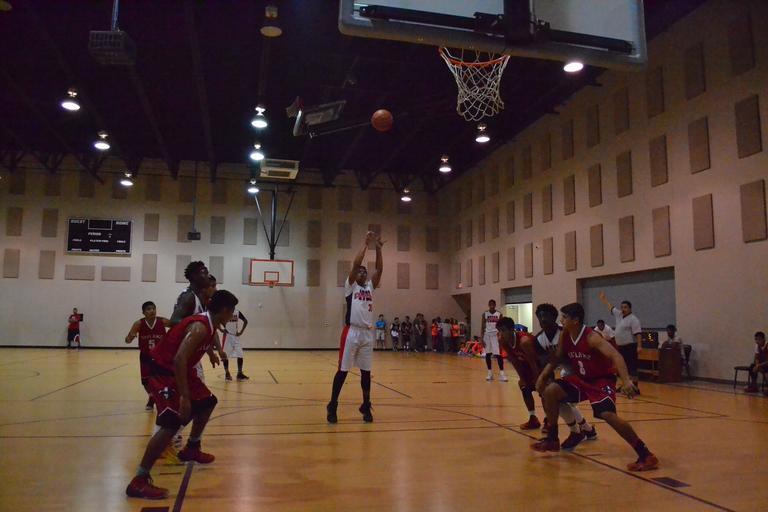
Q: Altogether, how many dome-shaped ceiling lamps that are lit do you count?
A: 10